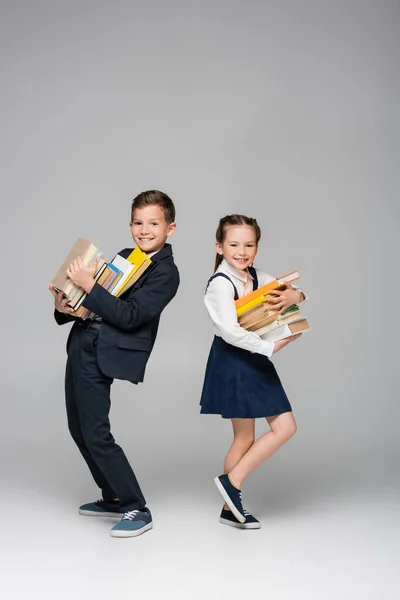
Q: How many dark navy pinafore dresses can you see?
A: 1